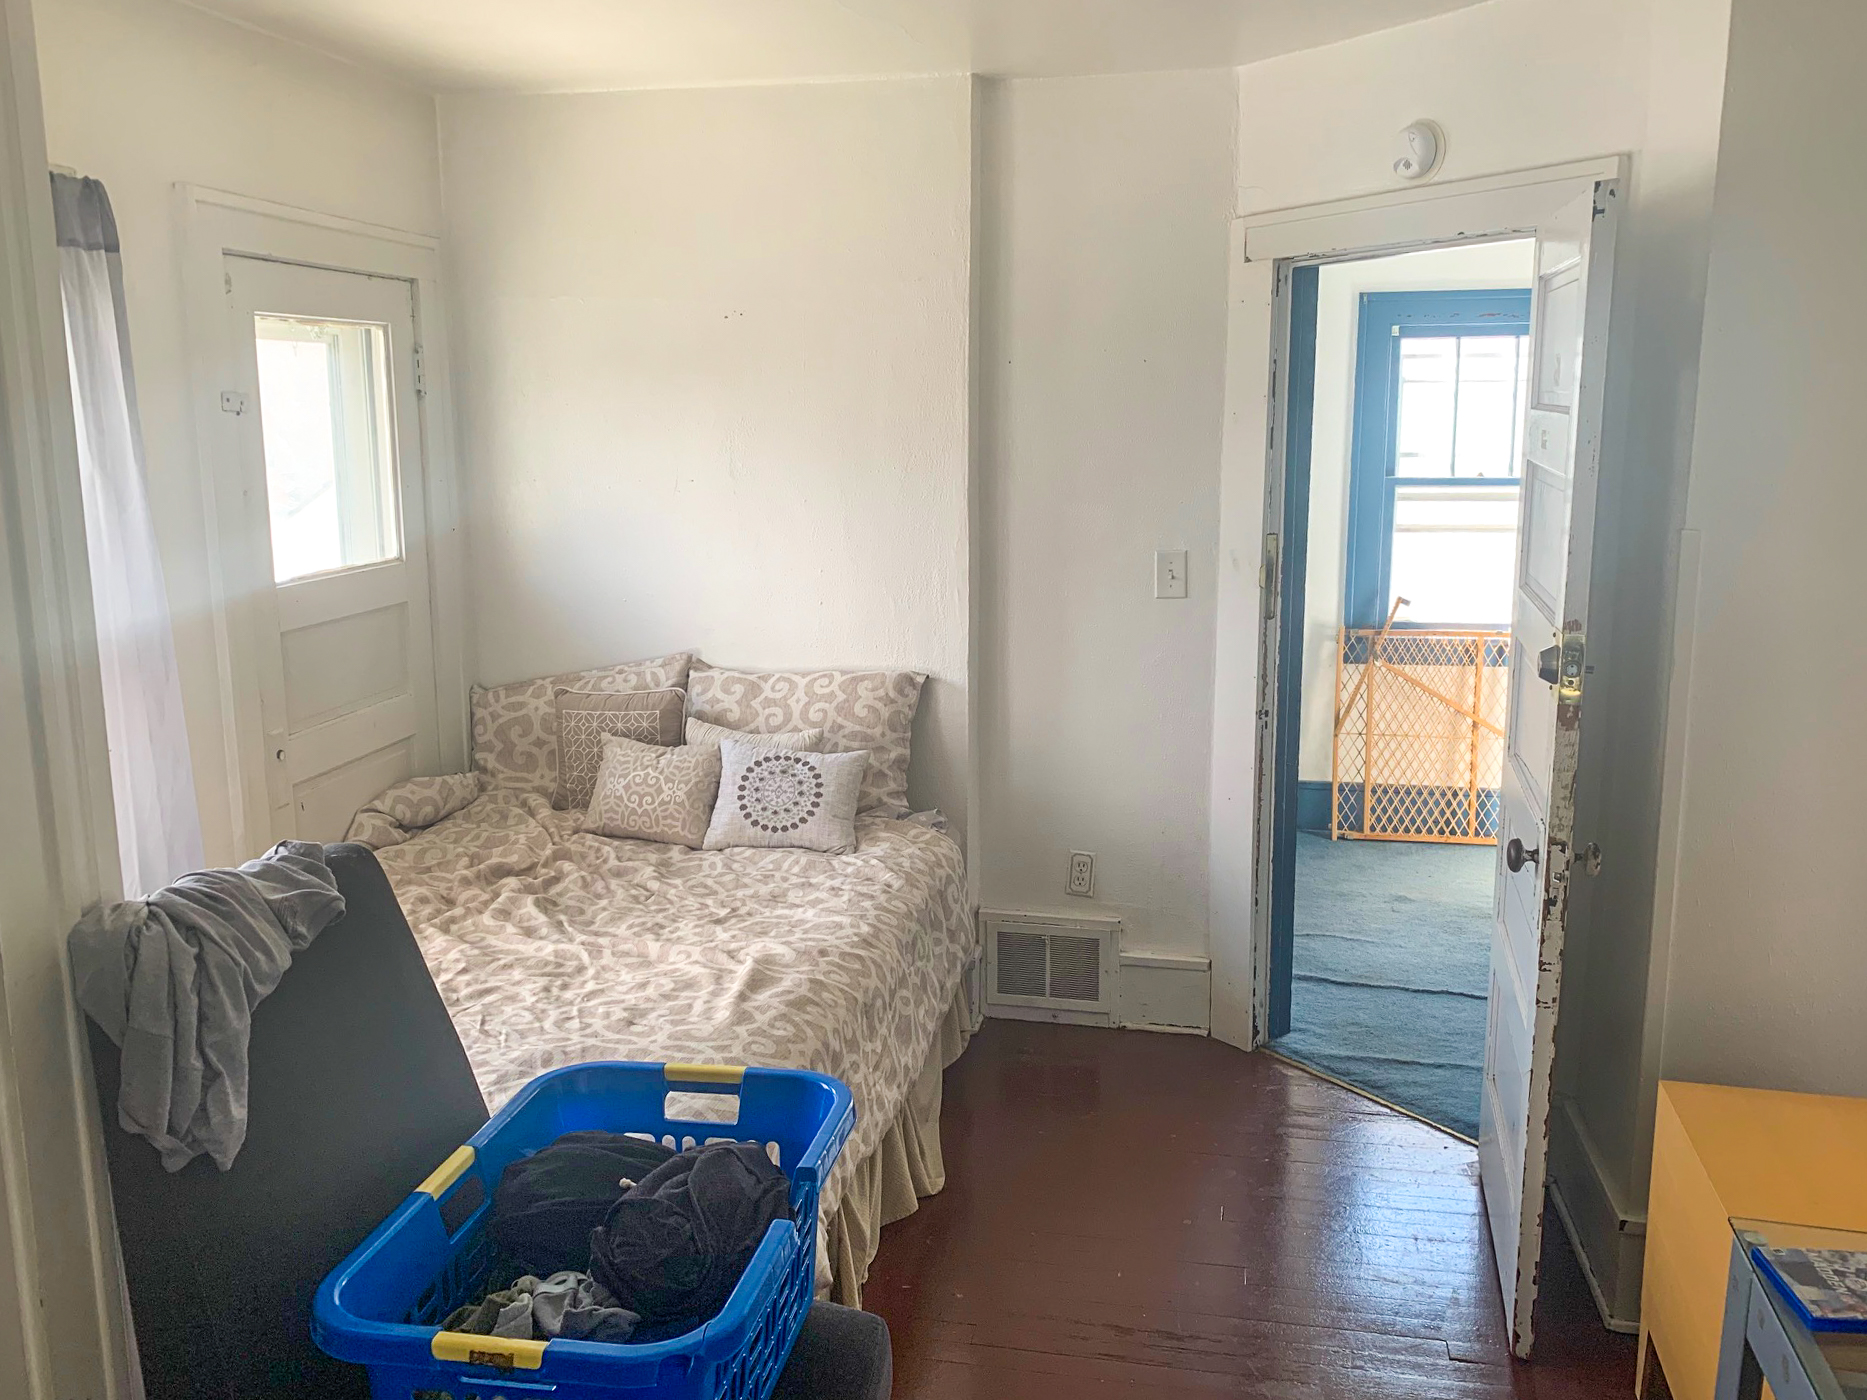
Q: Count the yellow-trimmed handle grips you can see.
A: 3